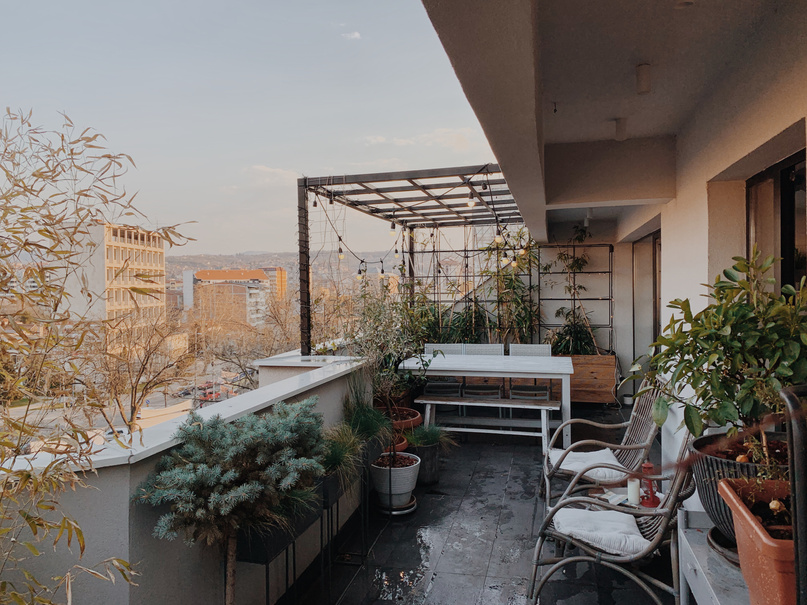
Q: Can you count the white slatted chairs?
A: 3